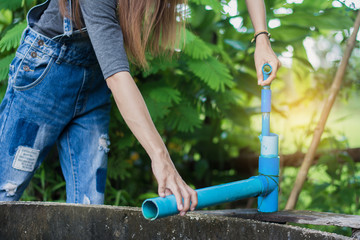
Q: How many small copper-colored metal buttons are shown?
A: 3